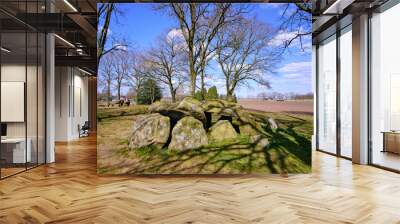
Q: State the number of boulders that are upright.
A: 3